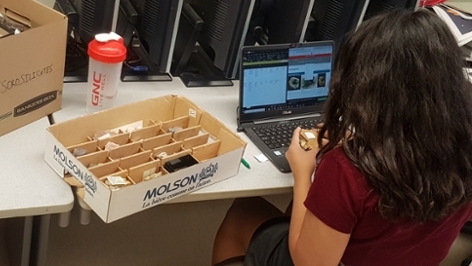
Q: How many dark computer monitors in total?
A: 6